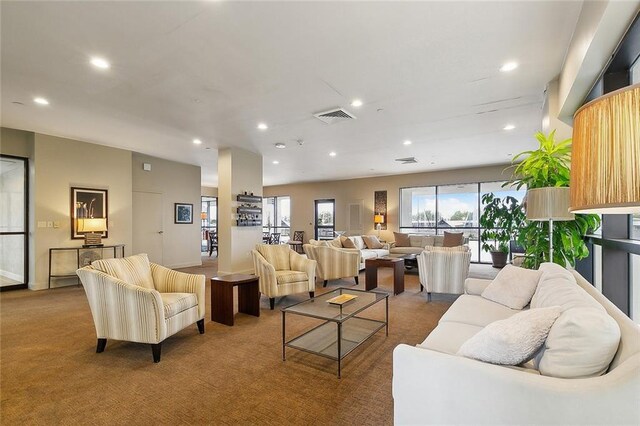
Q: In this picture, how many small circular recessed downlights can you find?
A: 10